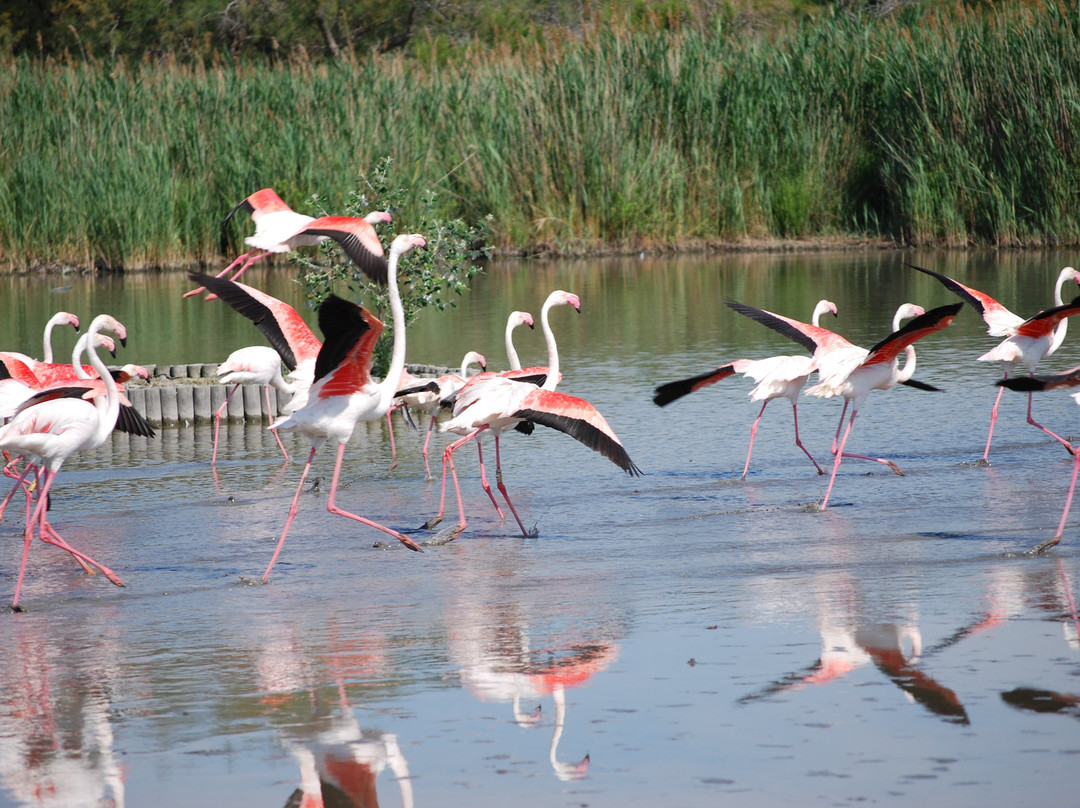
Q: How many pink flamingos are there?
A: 14